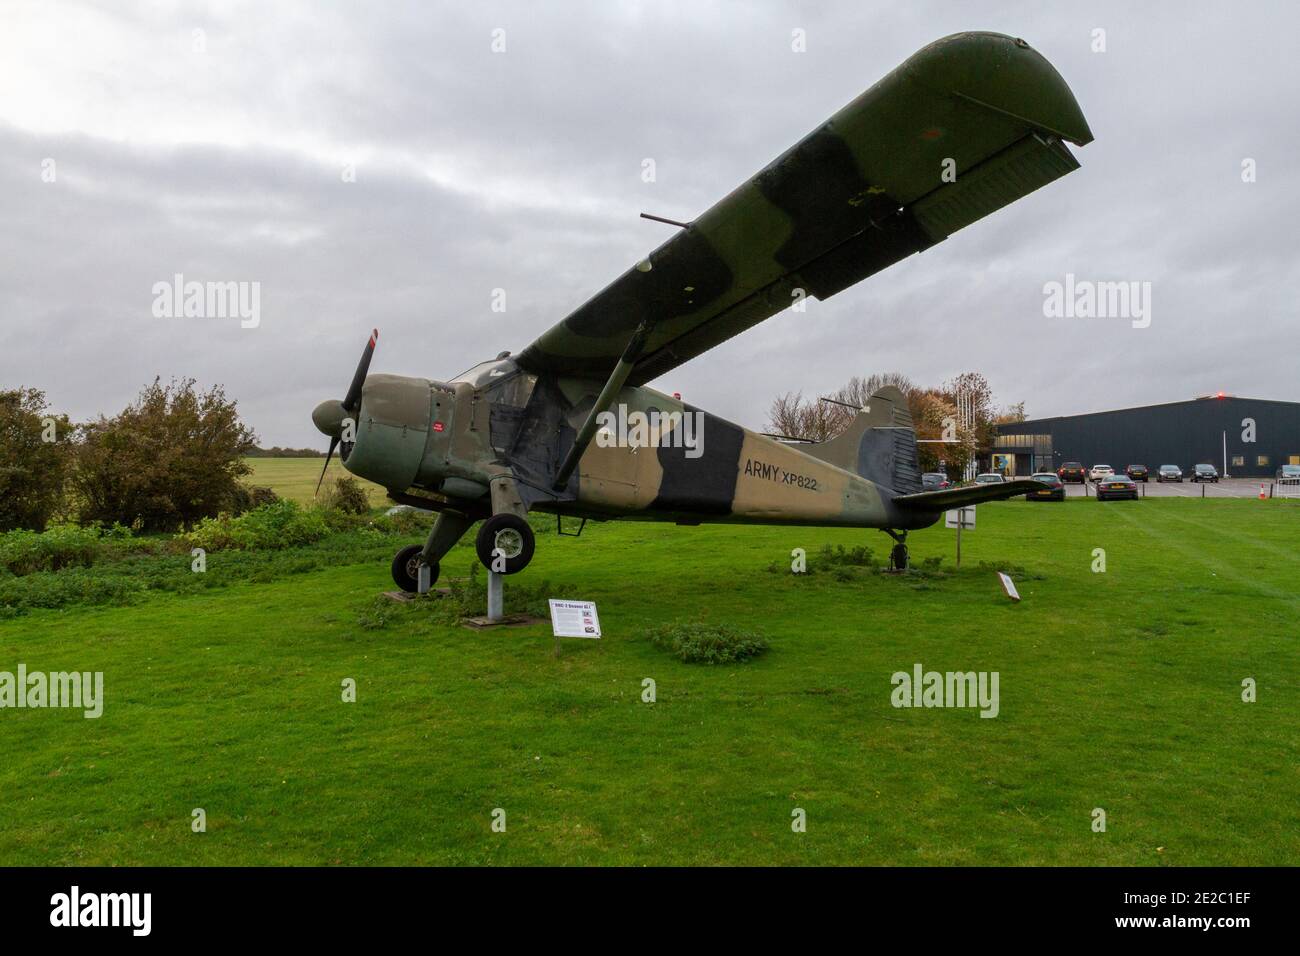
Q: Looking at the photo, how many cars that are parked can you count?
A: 10